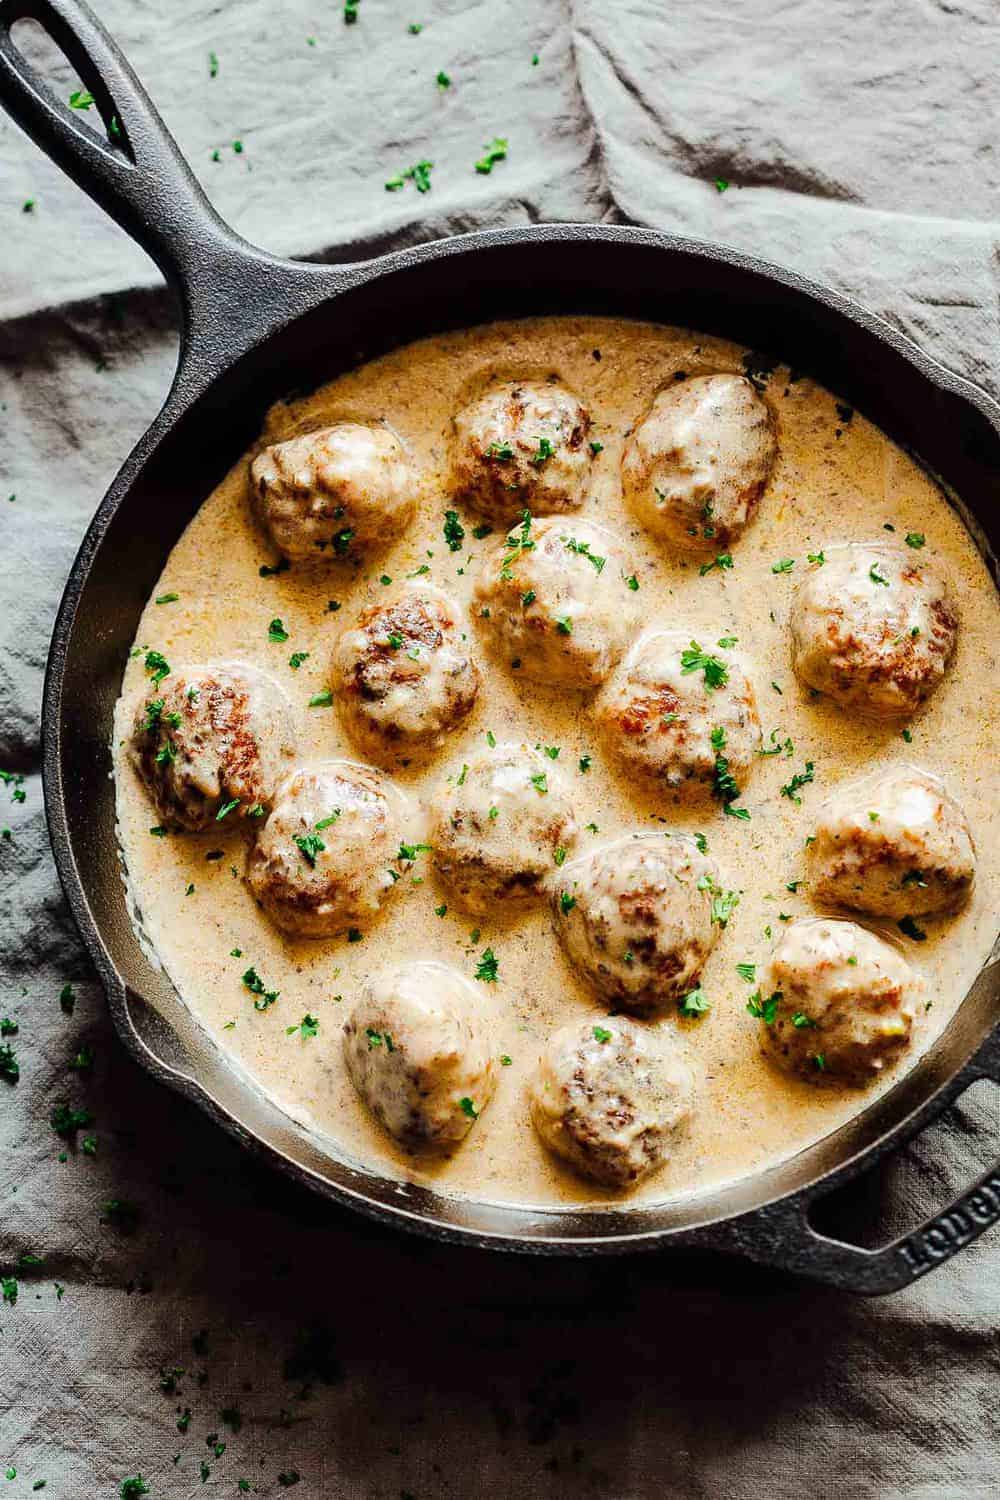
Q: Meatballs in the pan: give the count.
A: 15